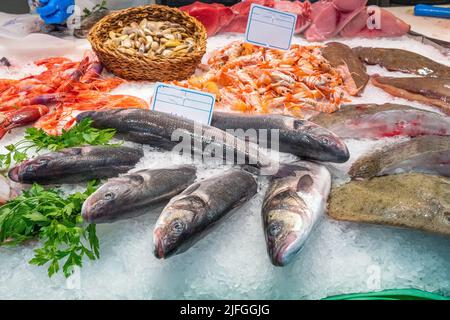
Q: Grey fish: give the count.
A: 6